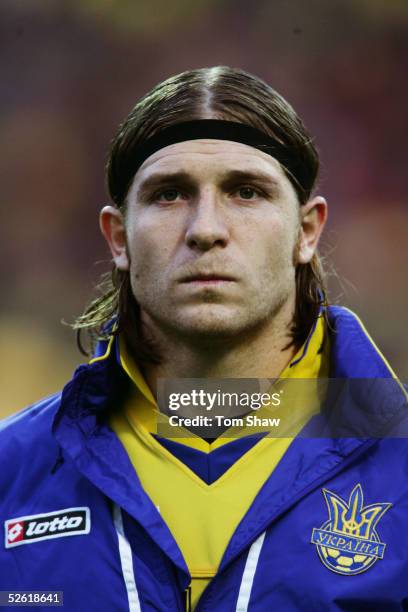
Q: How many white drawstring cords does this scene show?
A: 2